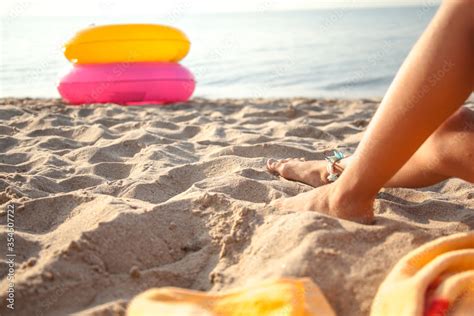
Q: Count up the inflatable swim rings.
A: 2